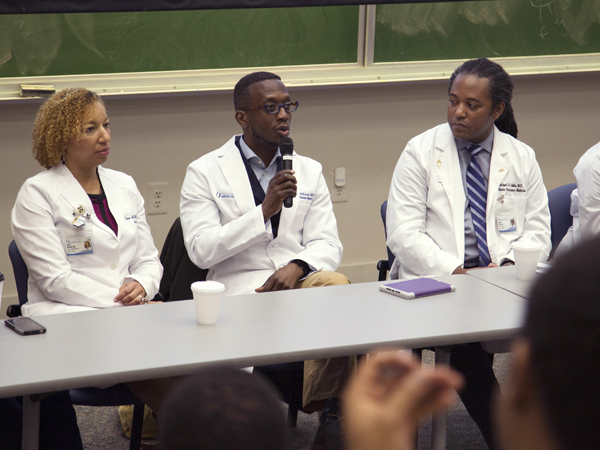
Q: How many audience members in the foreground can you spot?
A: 2